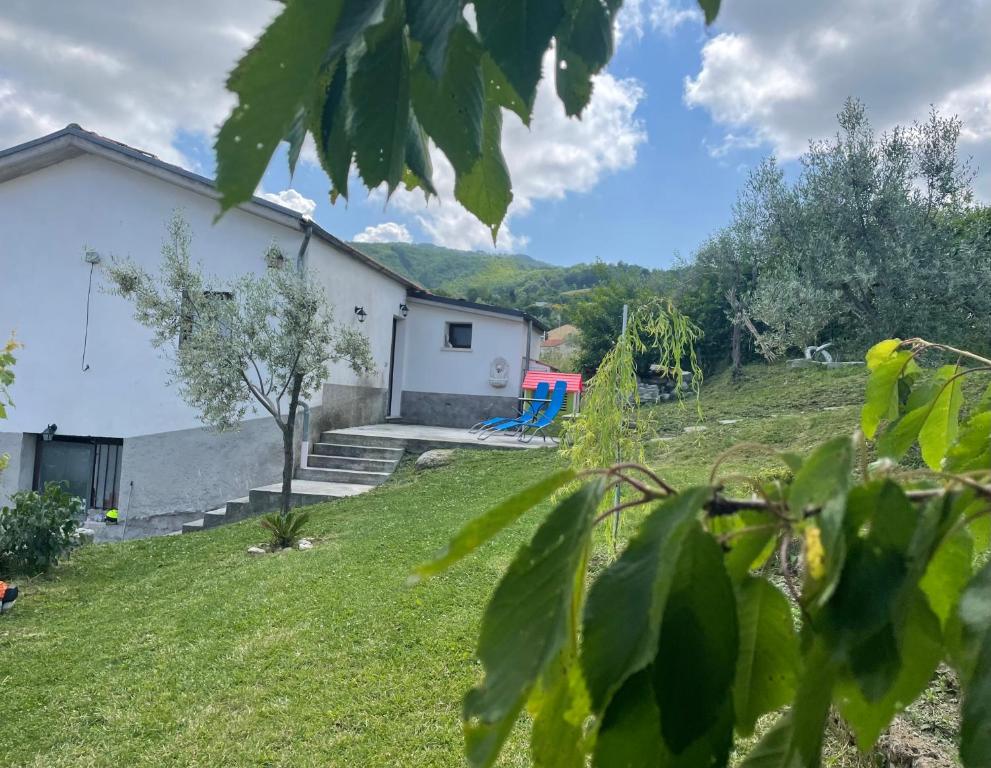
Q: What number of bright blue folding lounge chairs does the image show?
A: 2